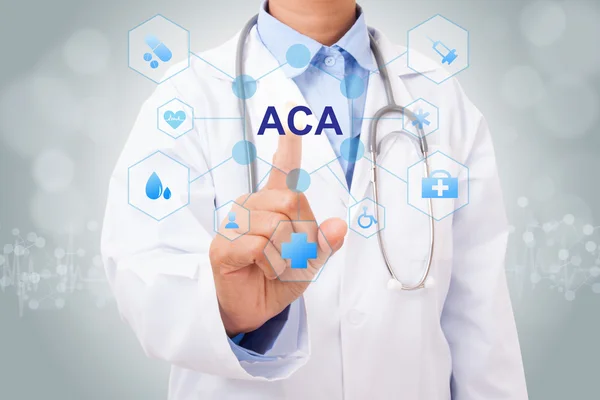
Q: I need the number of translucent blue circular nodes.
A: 6